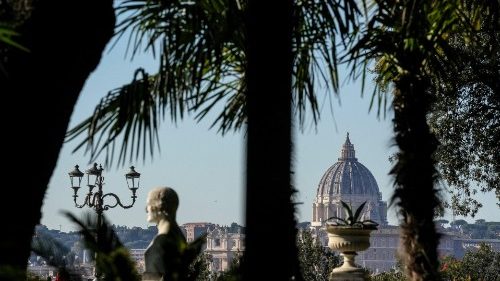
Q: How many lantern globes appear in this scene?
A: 3